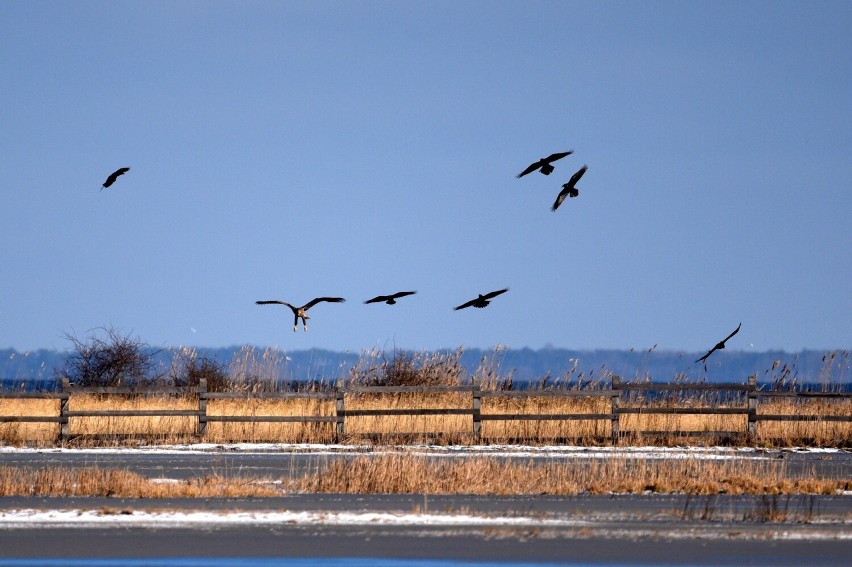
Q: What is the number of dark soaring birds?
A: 7